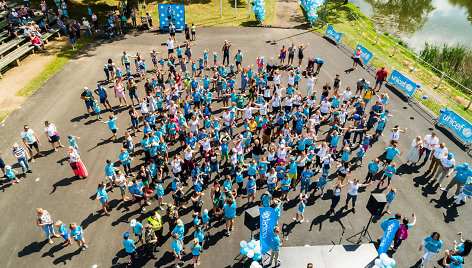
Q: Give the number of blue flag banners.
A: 6